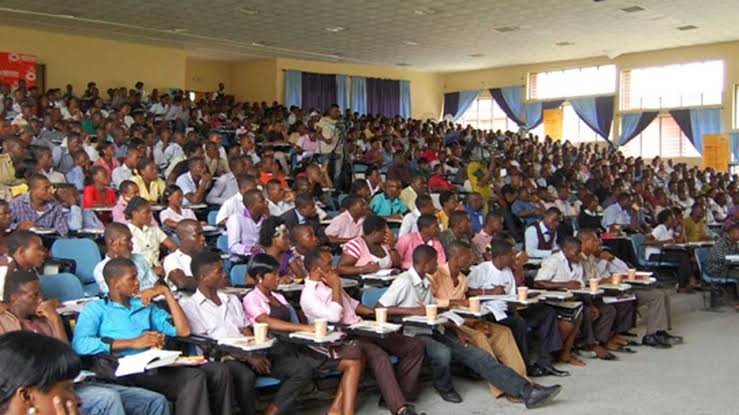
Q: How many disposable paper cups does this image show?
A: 9